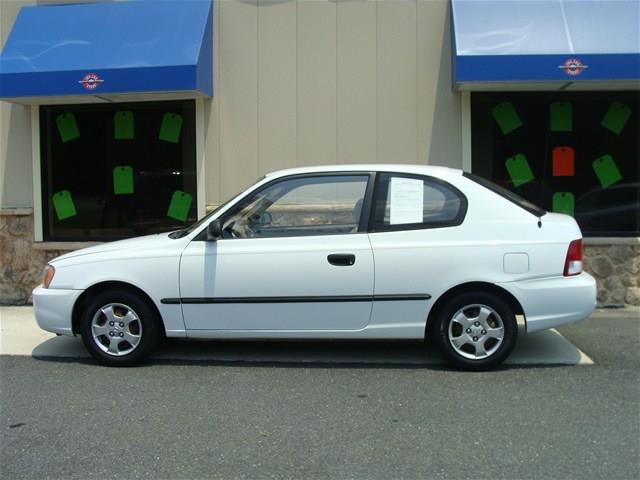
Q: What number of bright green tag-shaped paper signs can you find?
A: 12